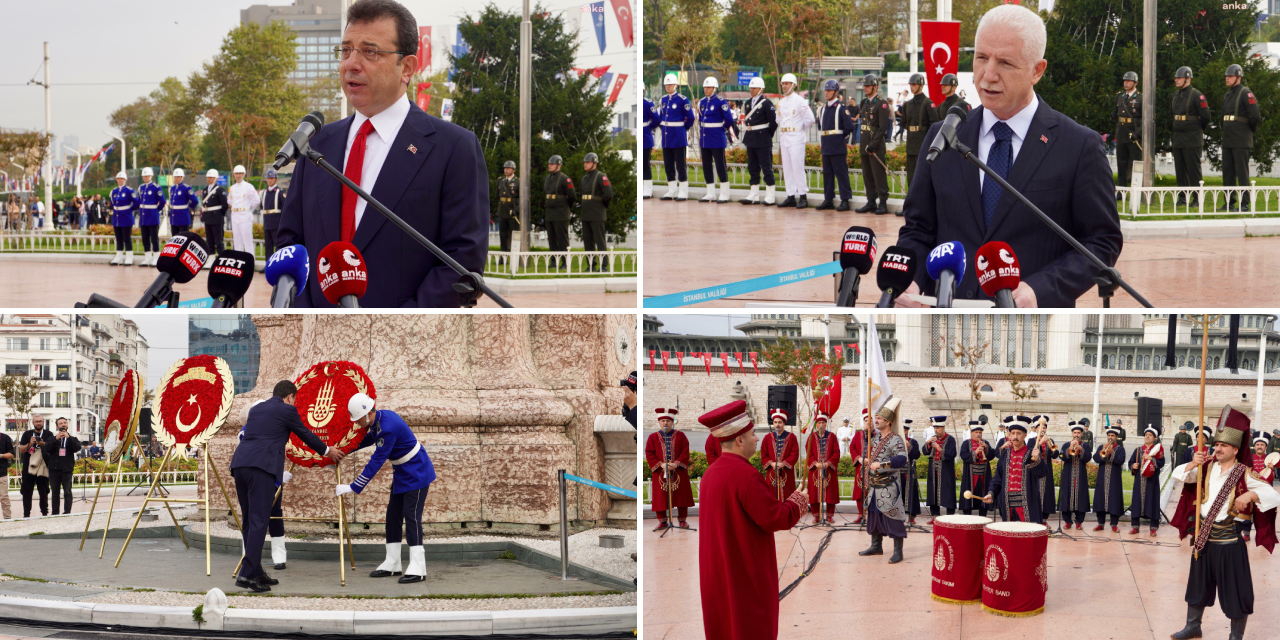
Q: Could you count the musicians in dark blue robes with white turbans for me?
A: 11